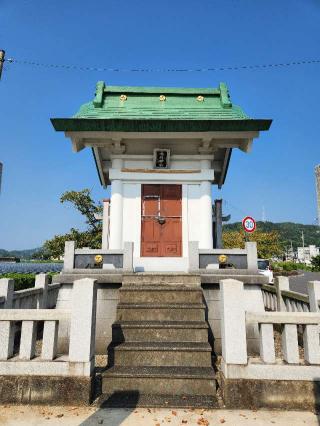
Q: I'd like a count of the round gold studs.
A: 5